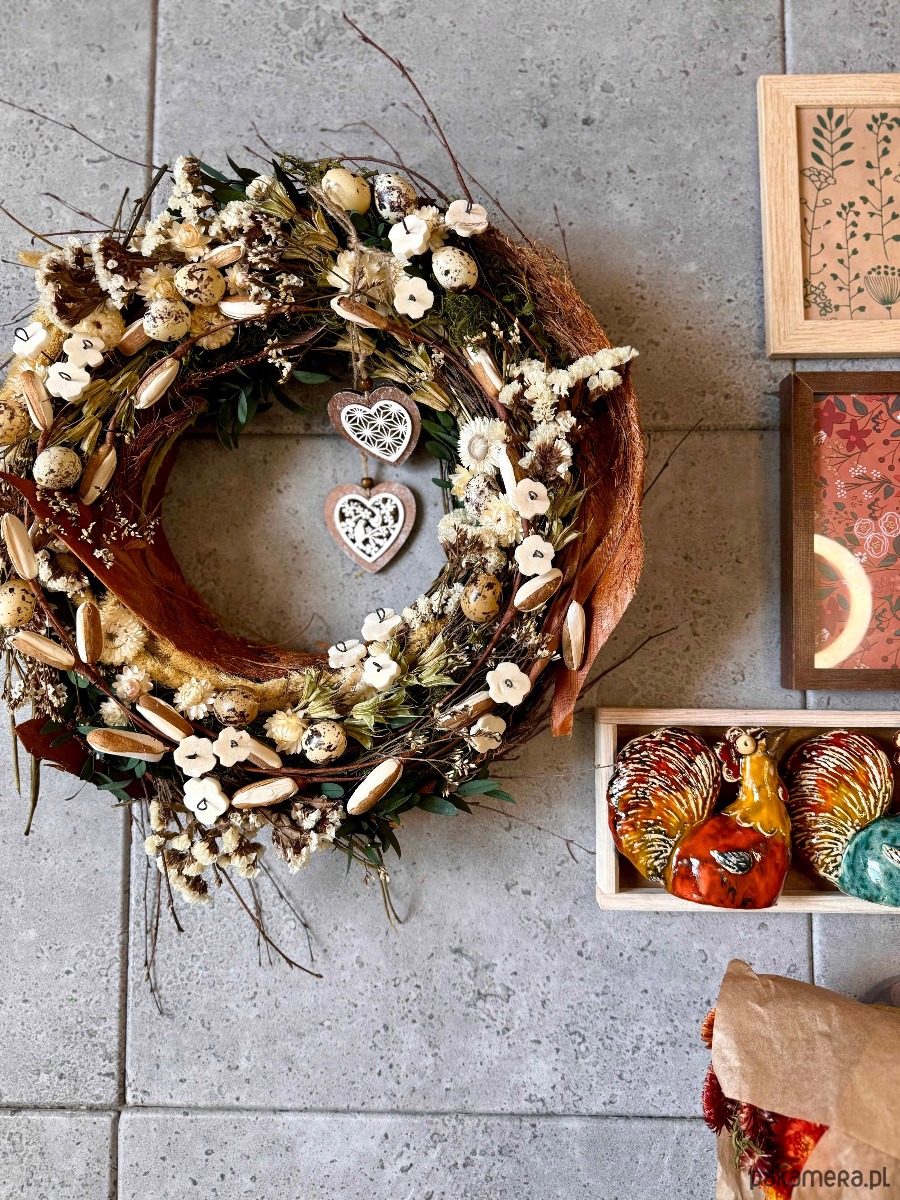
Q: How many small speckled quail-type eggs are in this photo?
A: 12